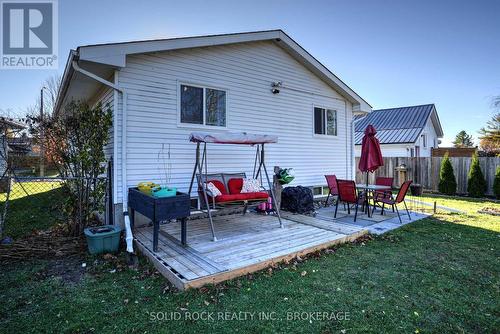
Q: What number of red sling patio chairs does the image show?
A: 4